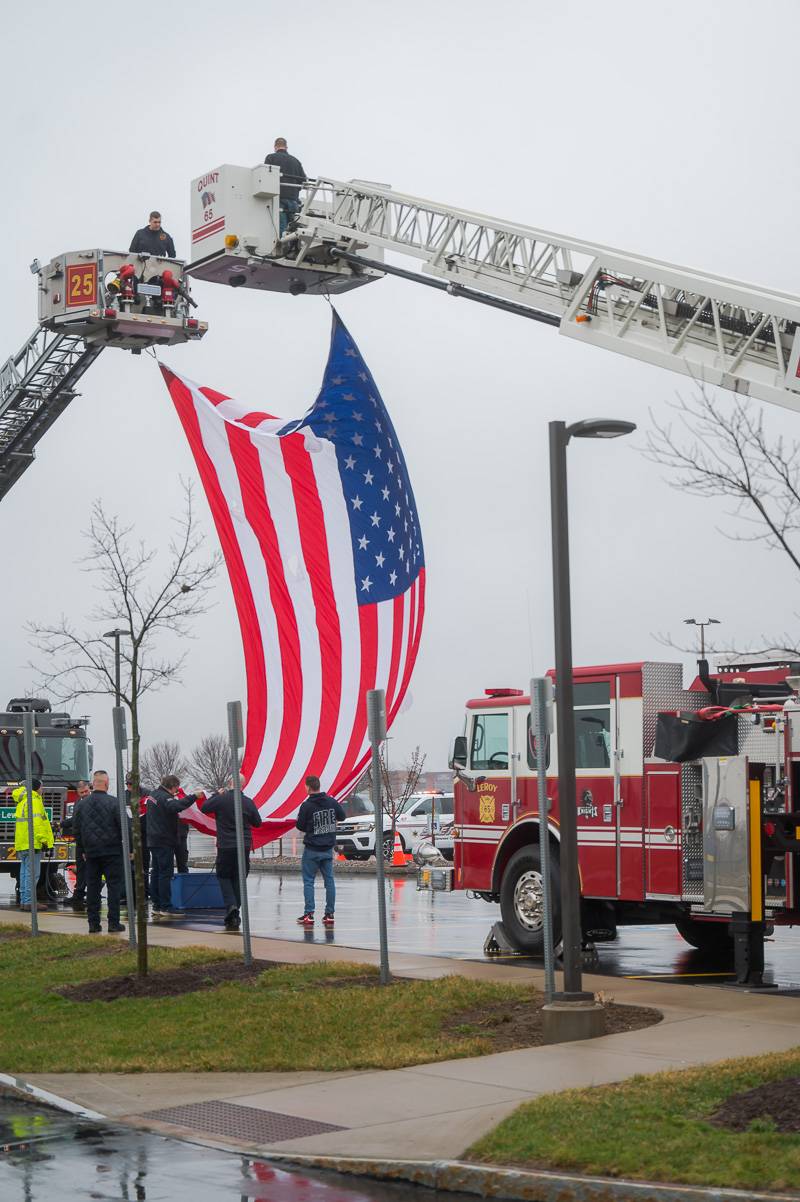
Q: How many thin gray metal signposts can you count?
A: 5